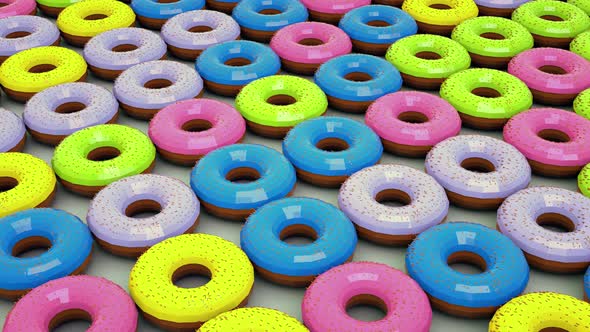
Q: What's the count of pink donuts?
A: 9